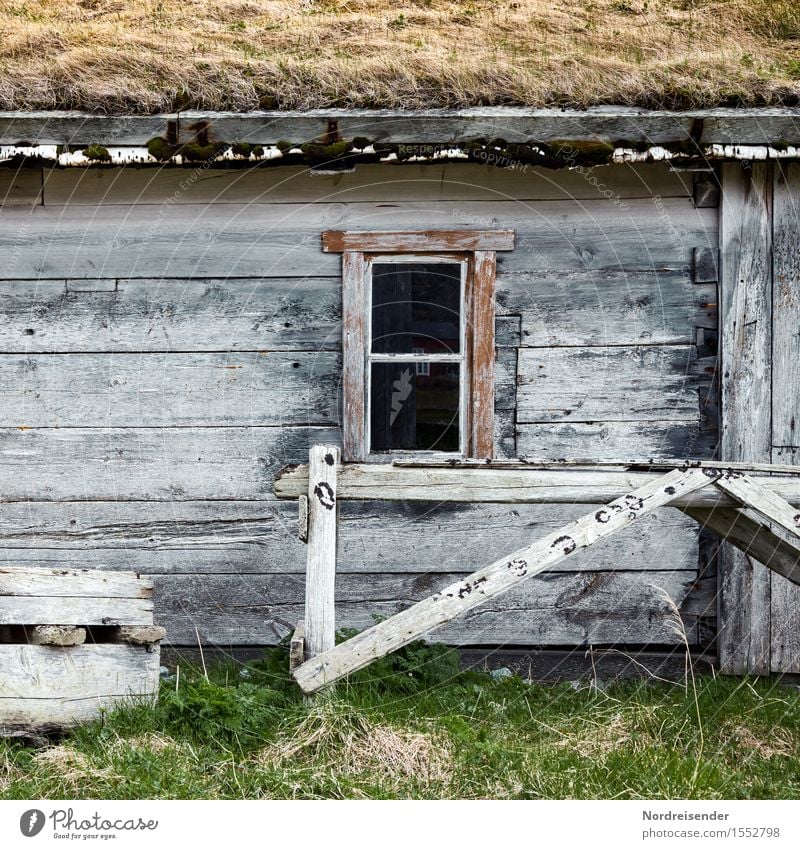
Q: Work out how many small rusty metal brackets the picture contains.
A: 4